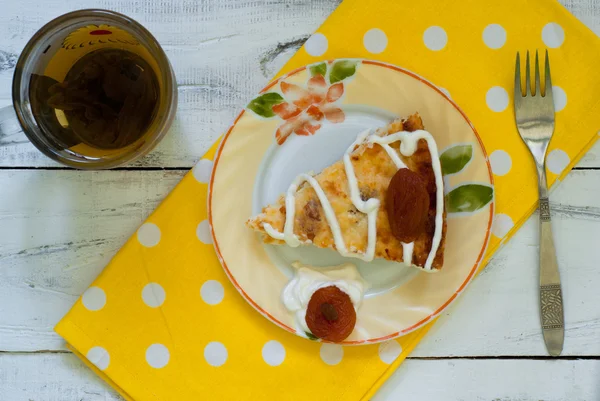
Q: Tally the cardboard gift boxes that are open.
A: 0